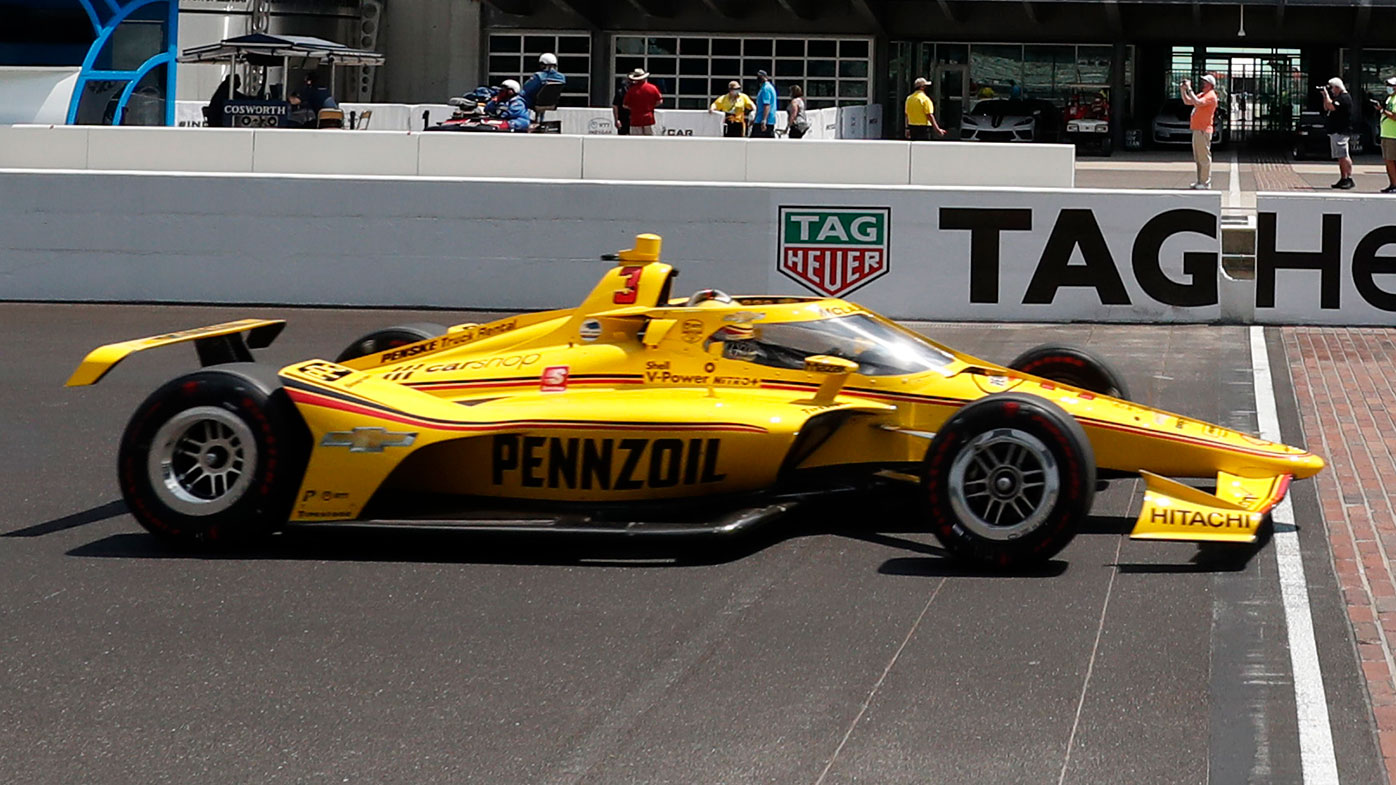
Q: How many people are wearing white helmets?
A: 2